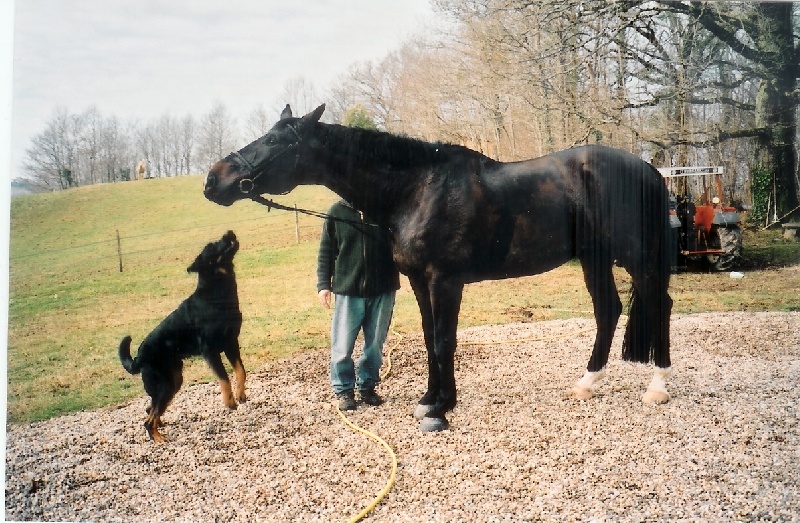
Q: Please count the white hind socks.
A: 2